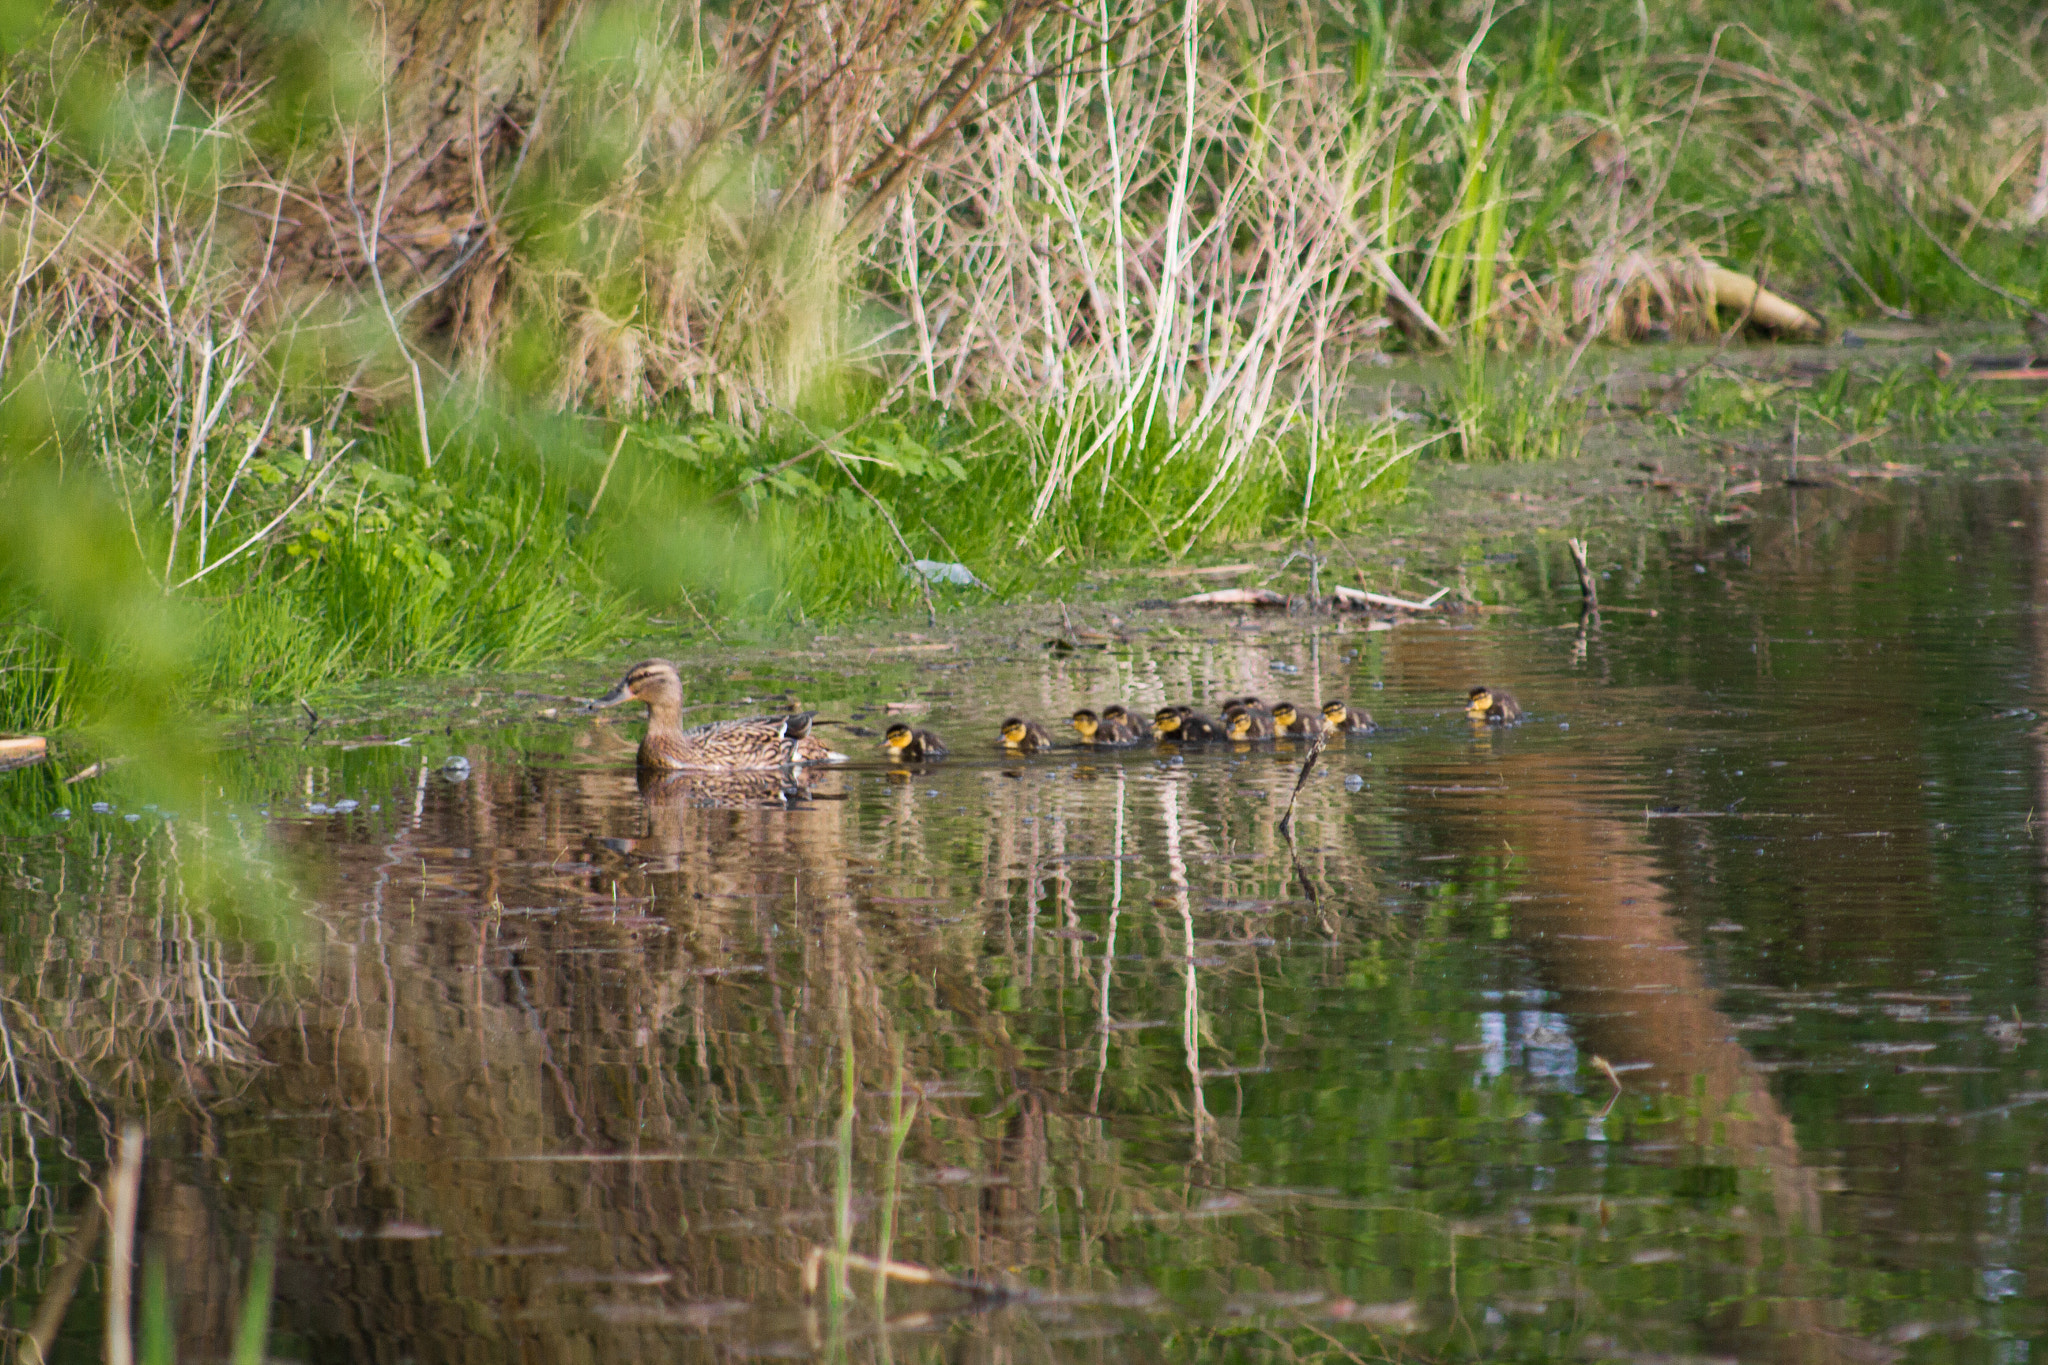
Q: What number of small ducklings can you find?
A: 12